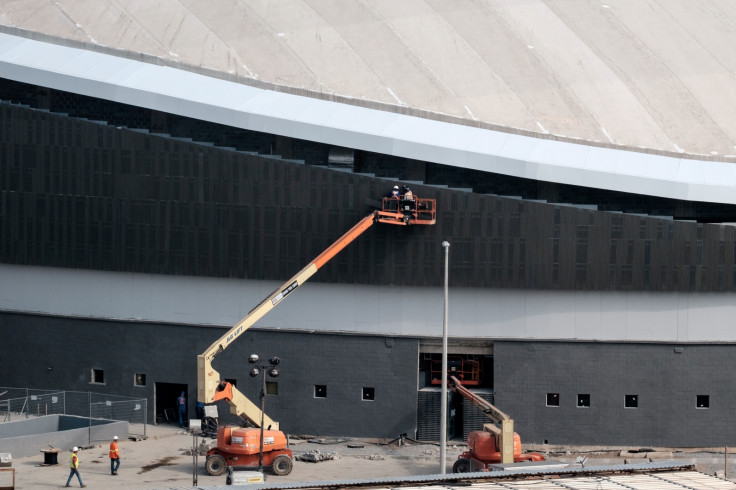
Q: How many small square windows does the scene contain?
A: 10